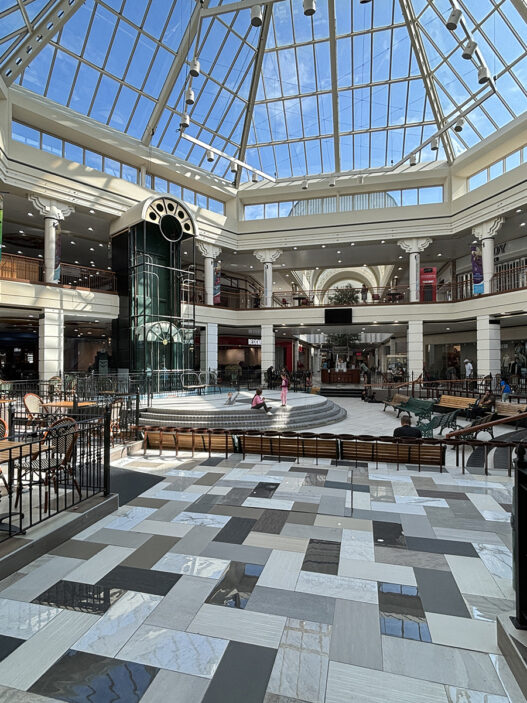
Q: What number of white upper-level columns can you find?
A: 5